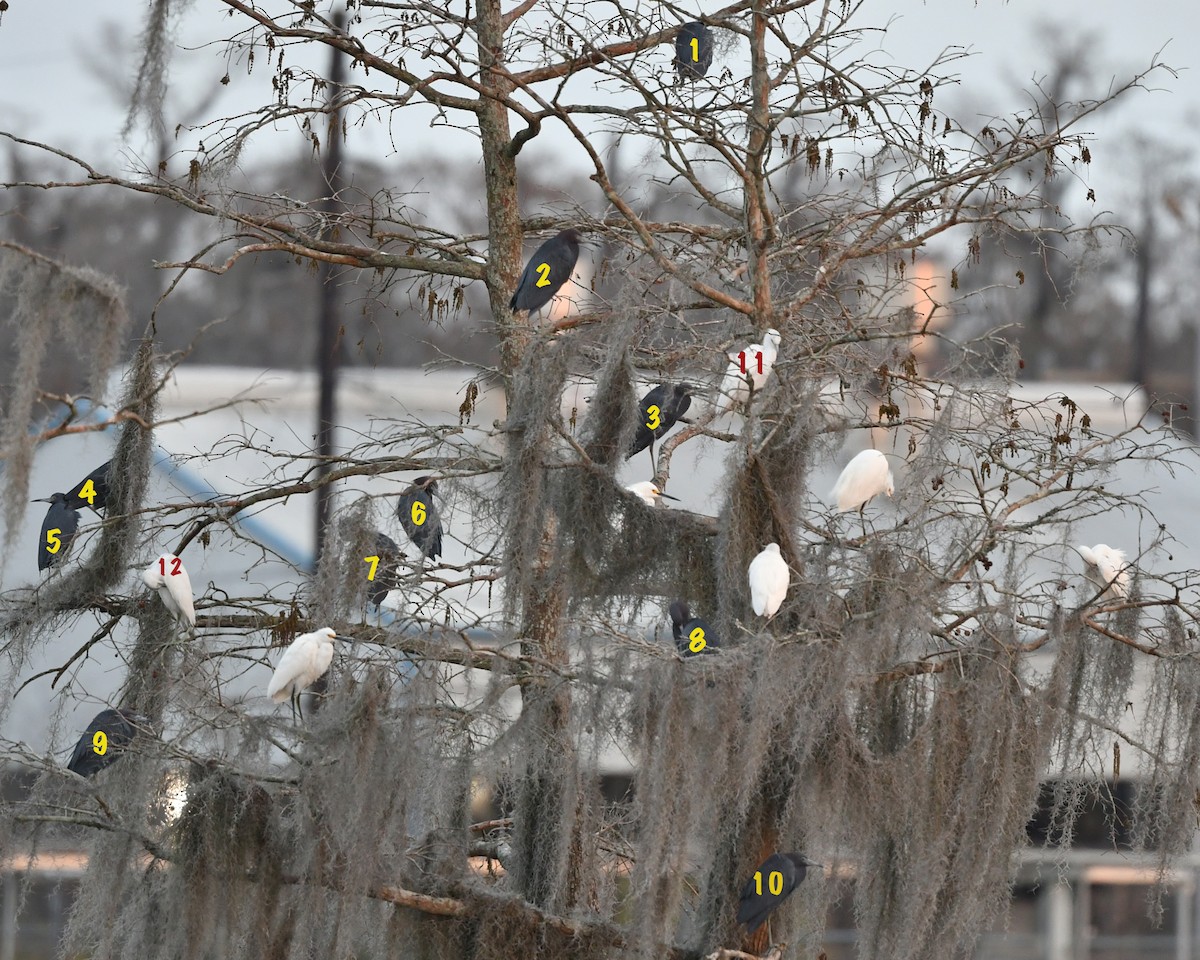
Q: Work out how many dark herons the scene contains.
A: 10